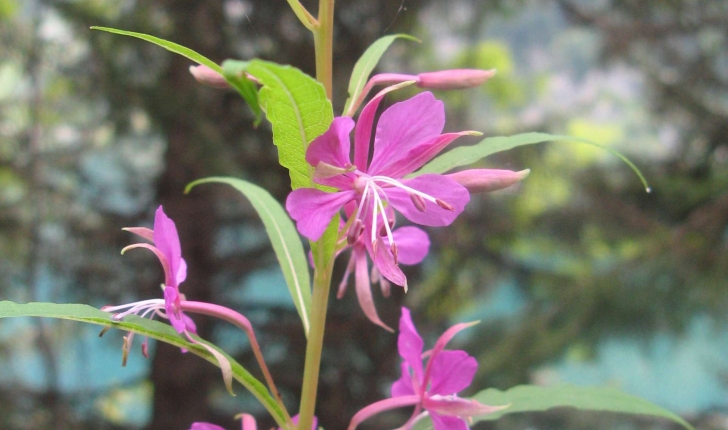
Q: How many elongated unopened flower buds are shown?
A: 3